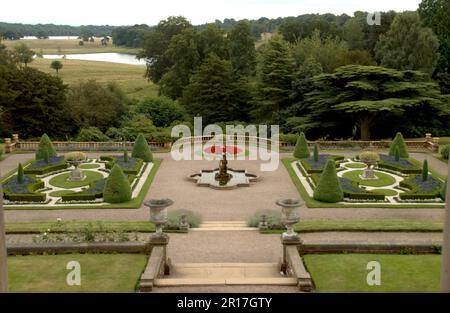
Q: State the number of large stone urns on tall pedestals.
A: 2